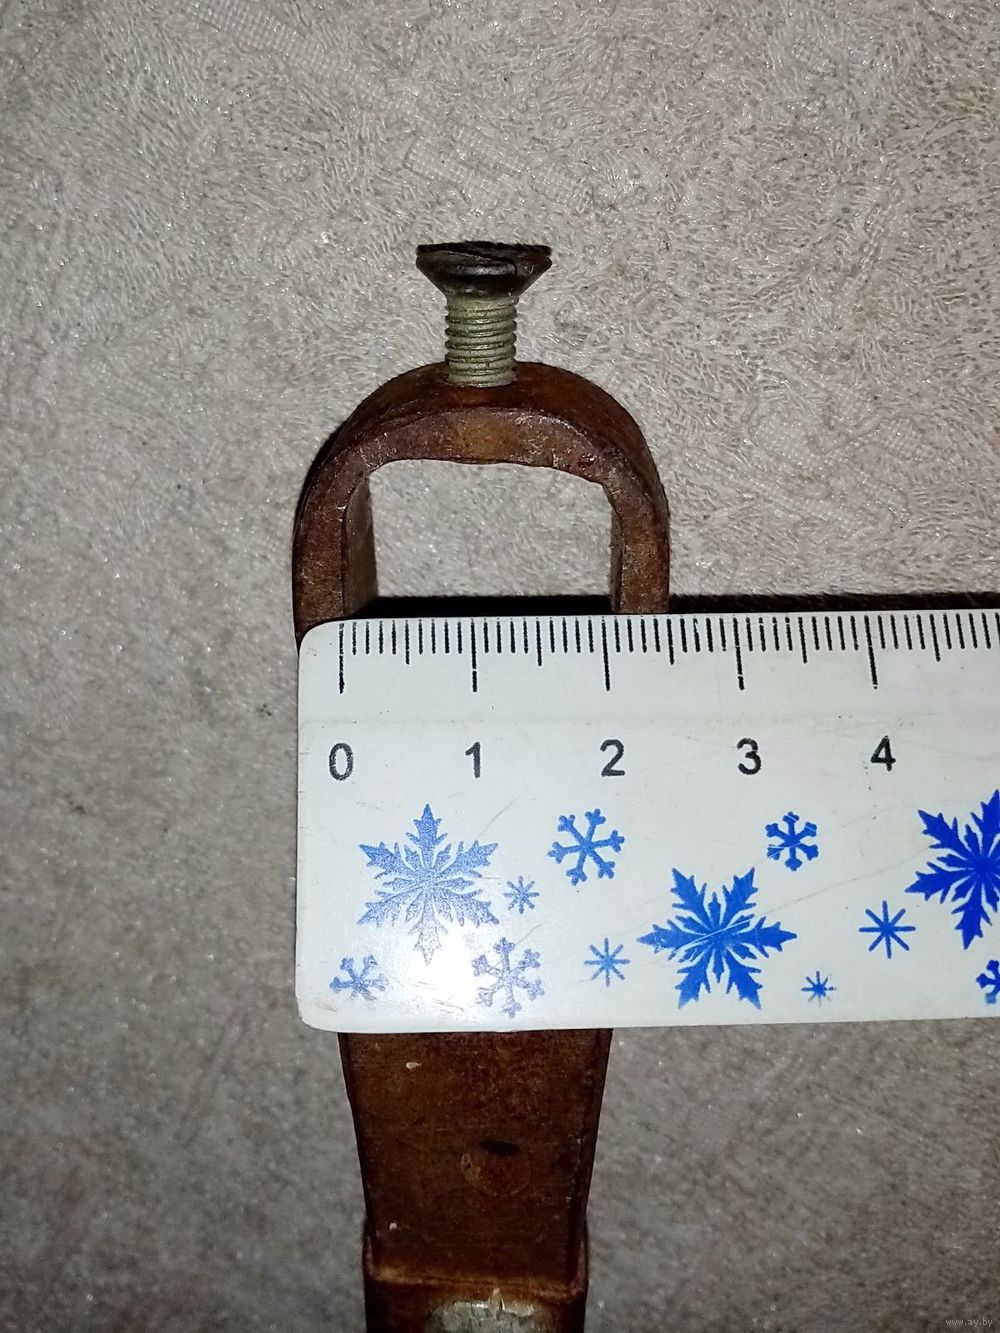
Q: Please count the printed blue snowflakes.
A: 12